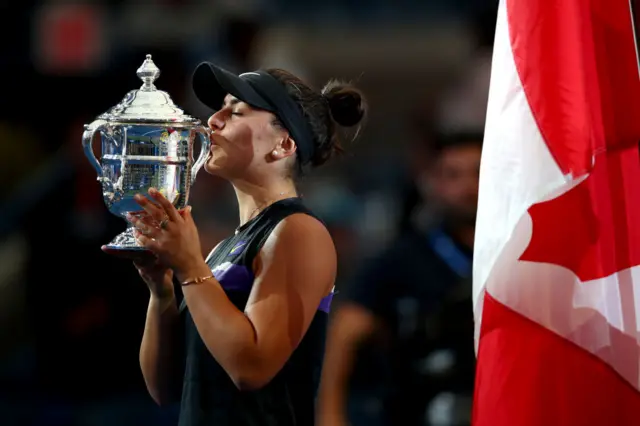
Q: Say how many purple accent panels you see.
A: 2